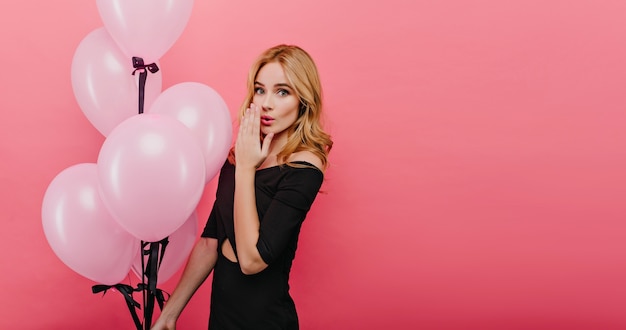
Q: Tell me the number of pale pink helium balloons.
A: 6